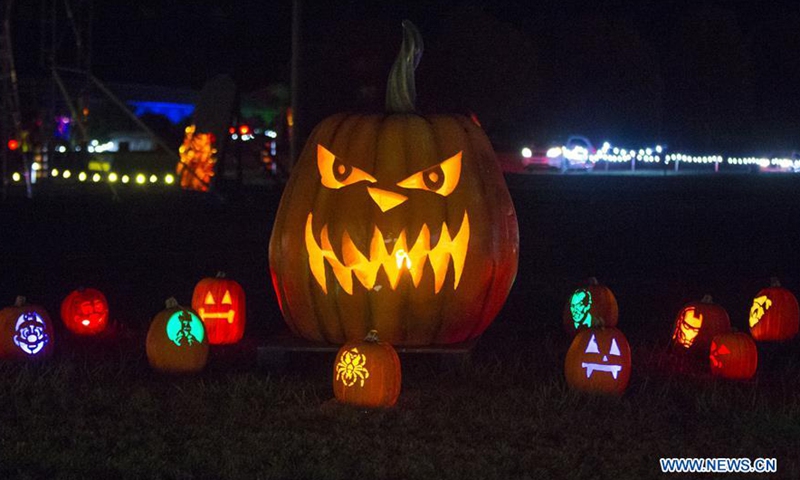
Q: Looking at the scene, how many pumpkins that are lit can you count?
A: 11